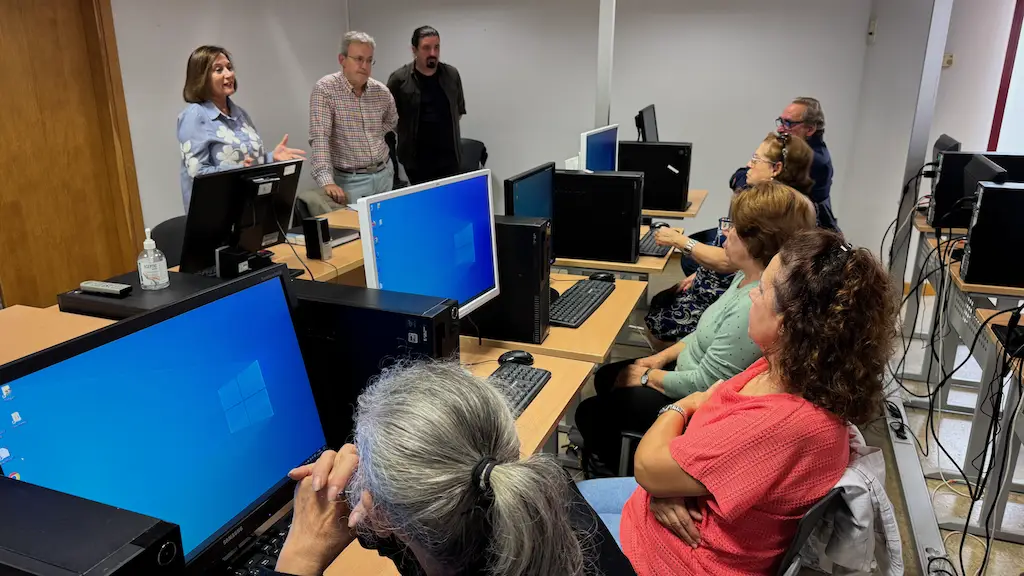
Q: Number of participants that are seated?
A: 5